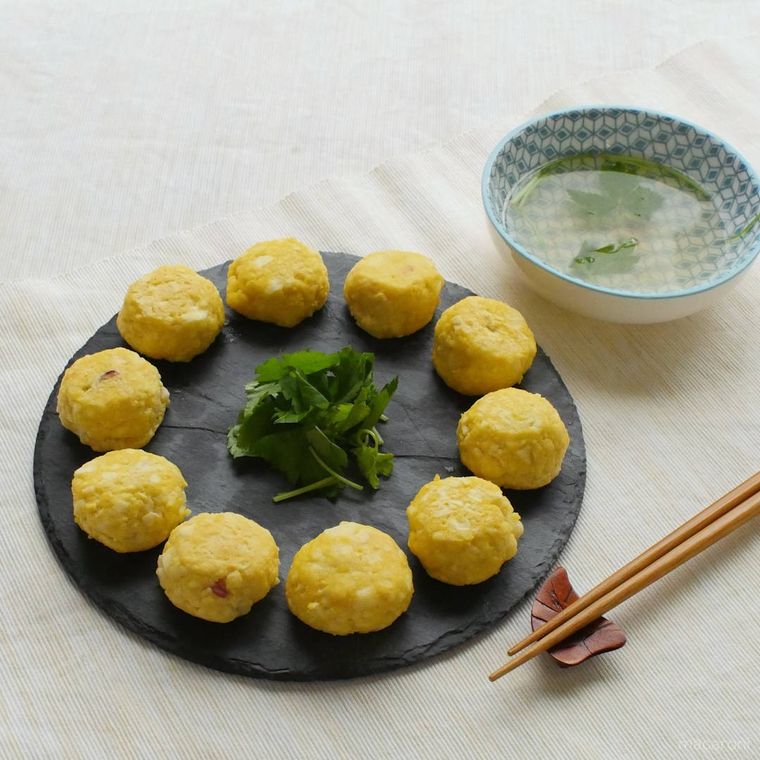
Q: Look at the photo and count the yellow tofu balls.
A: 10